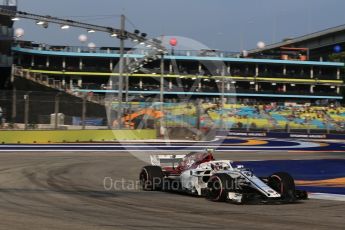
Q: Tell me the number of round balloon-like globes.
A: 6